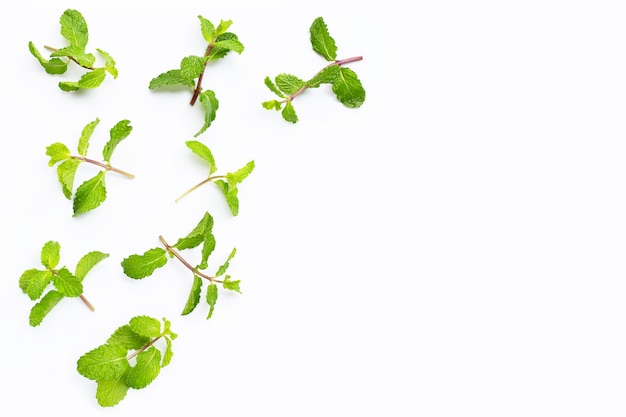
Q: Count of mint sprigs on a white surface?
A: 8